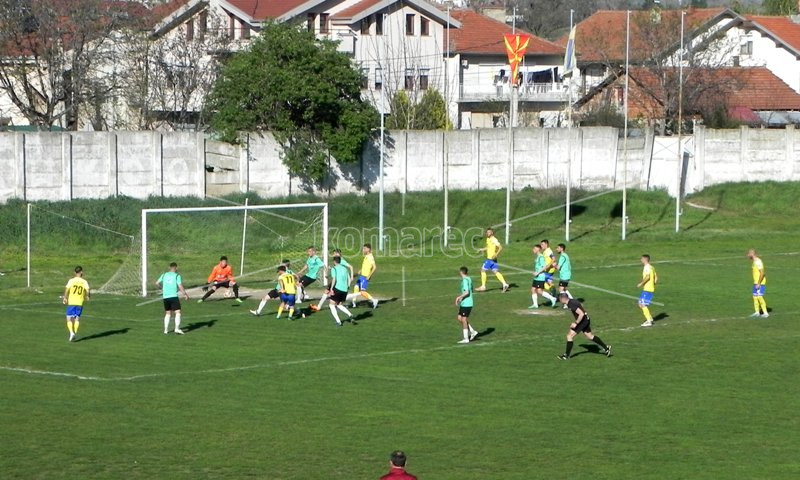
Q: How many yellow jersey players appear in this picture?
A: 7